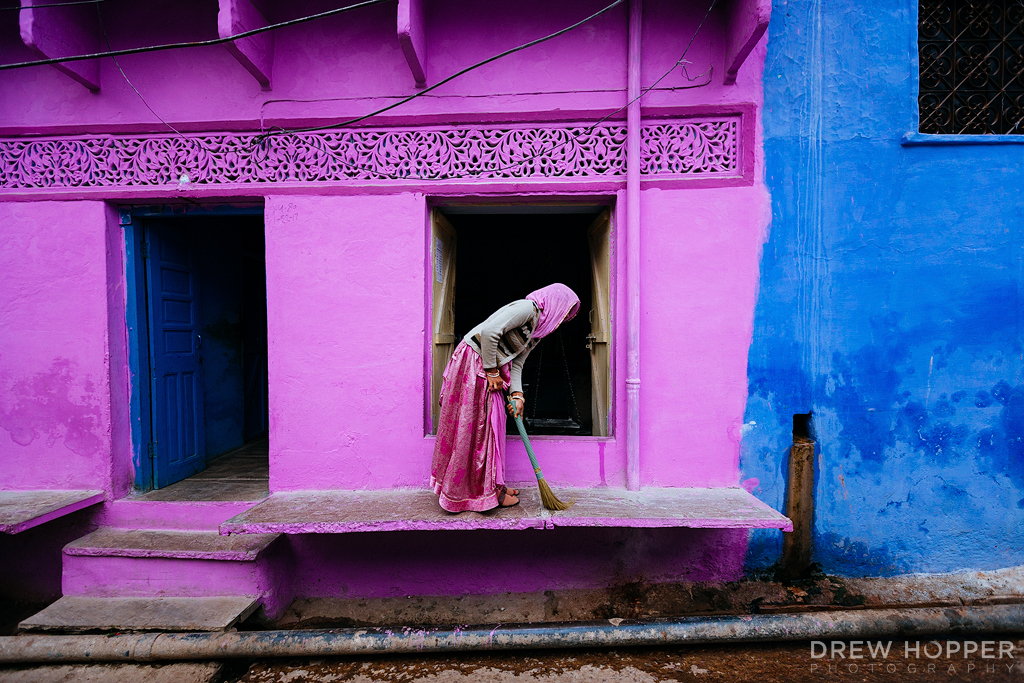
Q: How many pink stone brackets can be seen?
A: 4